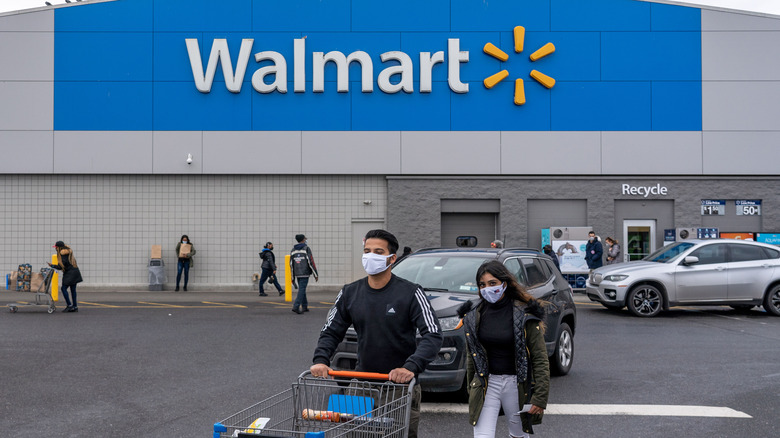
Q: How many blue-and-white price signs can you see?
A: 2